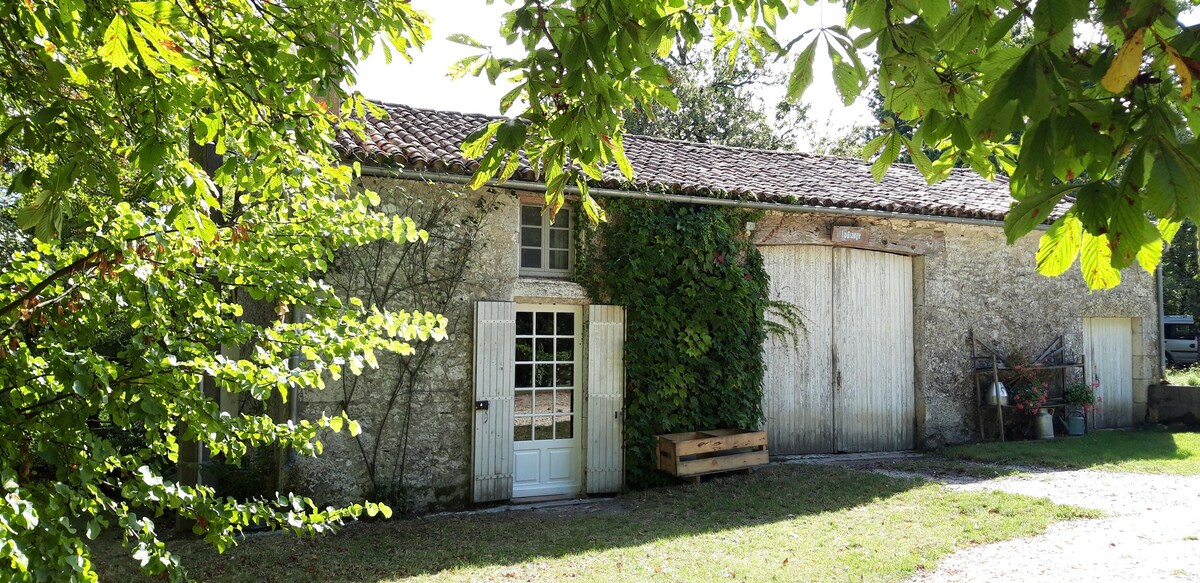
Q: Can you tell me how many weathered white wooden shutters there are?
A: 2